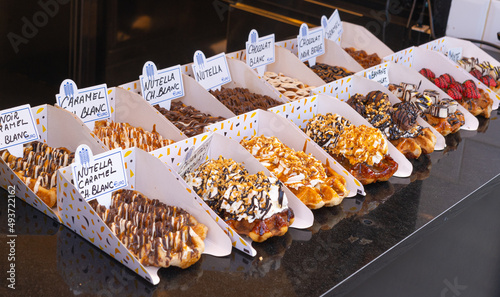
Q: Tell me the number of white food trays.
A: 15